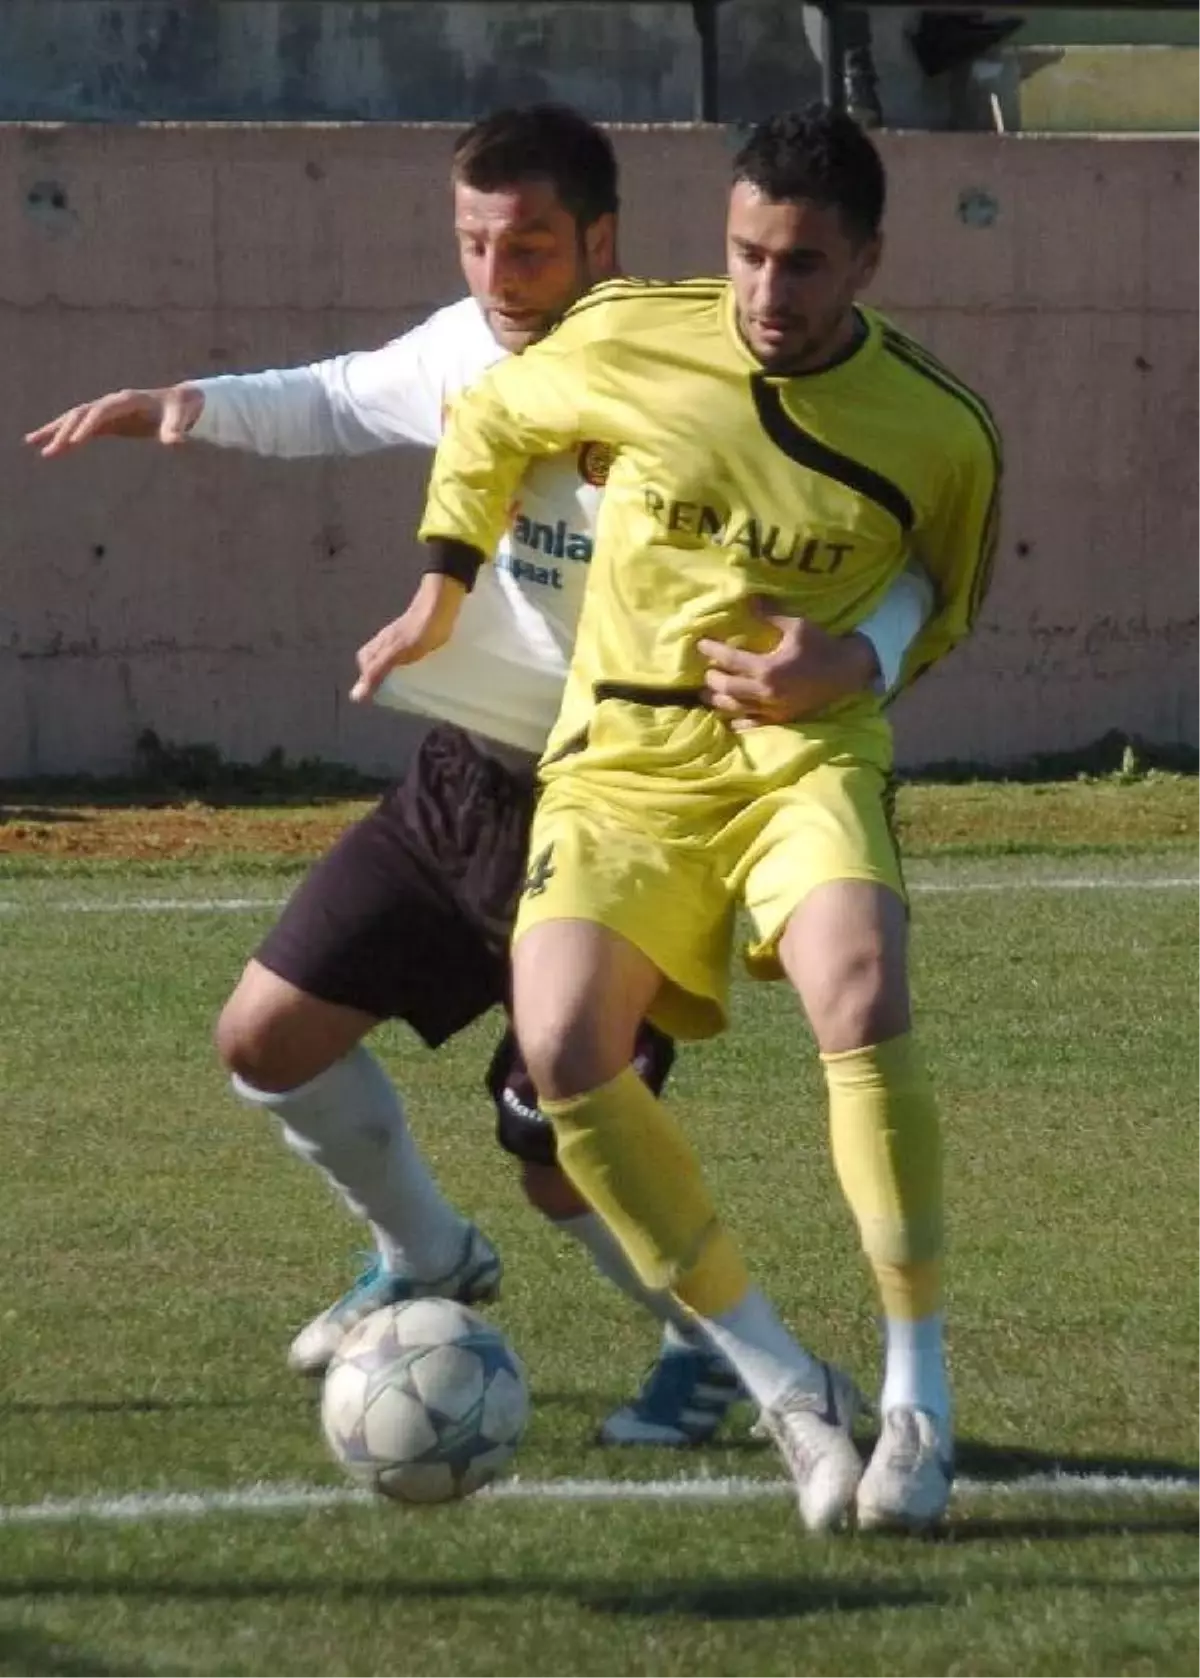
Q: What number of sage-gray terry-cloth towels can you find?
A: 0